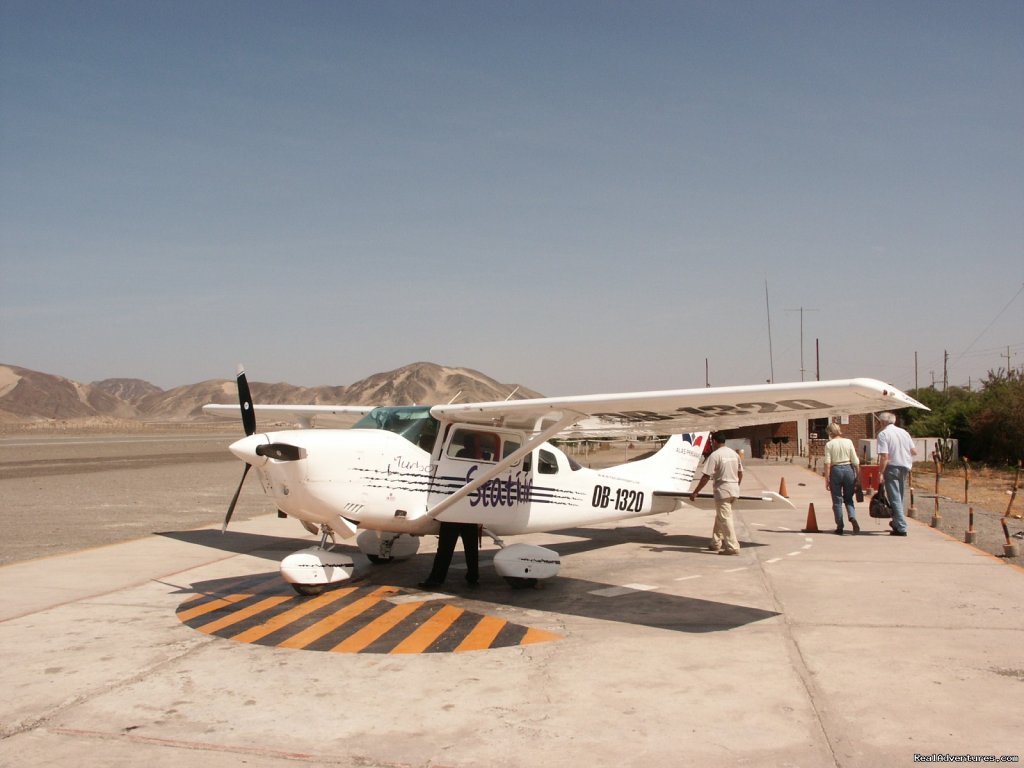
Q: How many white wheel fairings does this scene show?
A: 3